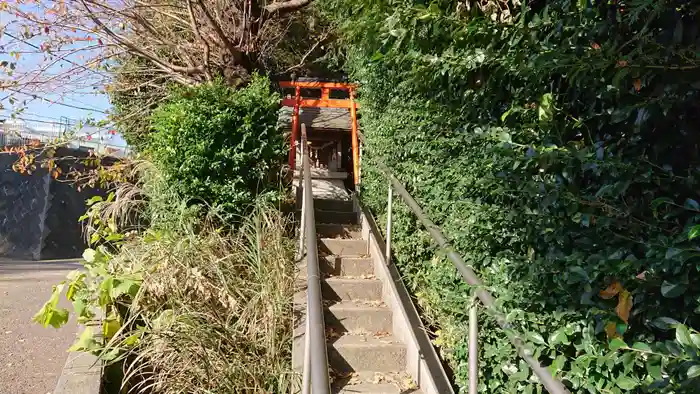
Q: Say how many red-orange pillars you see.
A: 2